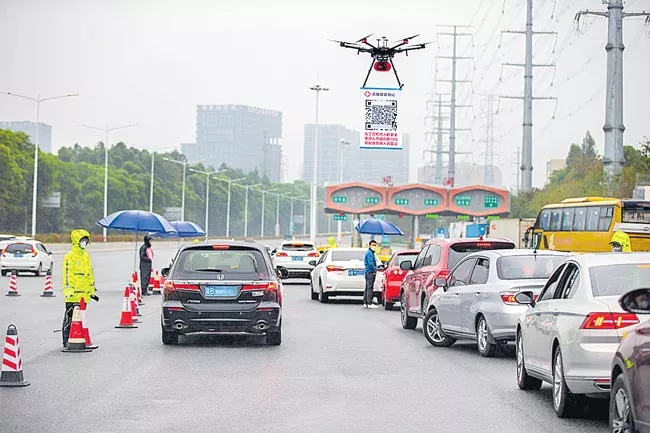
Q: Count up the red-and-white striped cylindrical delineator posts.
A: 3